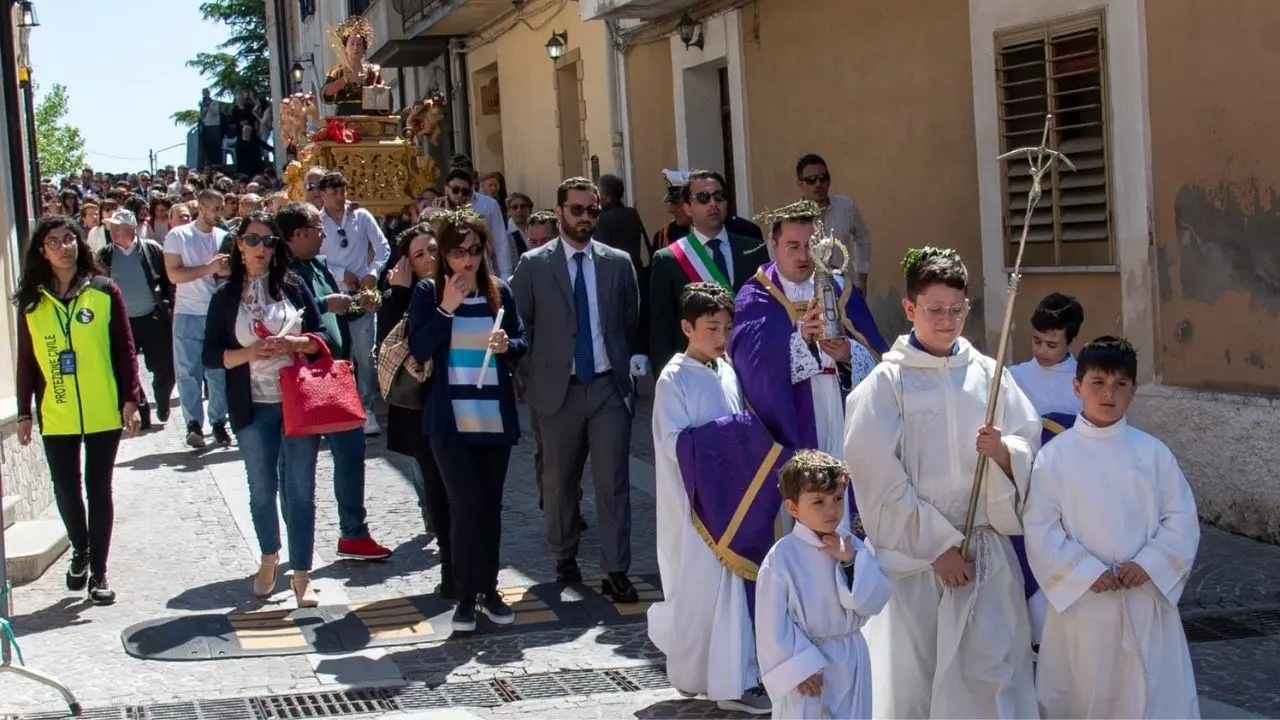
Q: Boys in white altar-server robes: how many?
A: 5